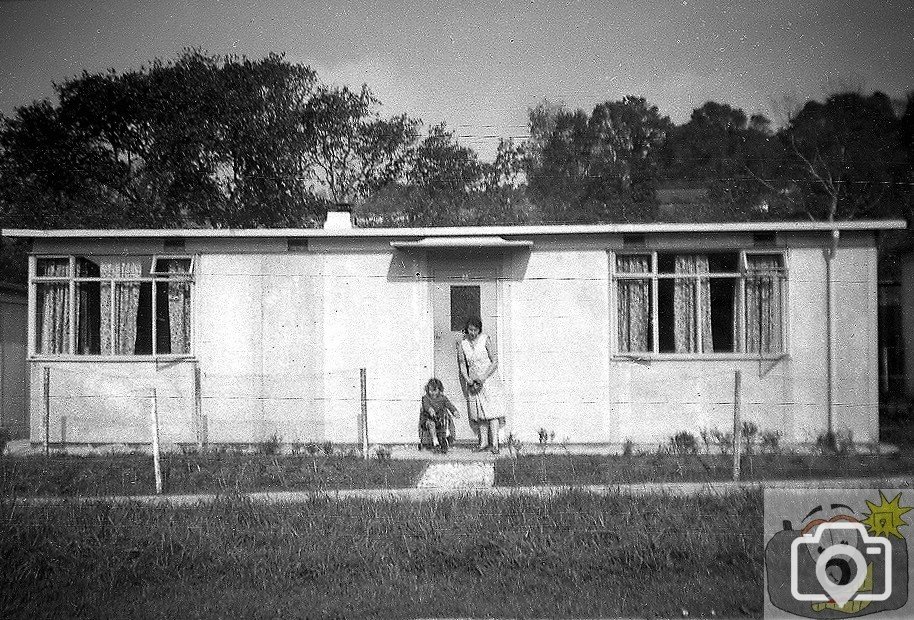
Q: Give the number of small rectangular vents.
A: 4